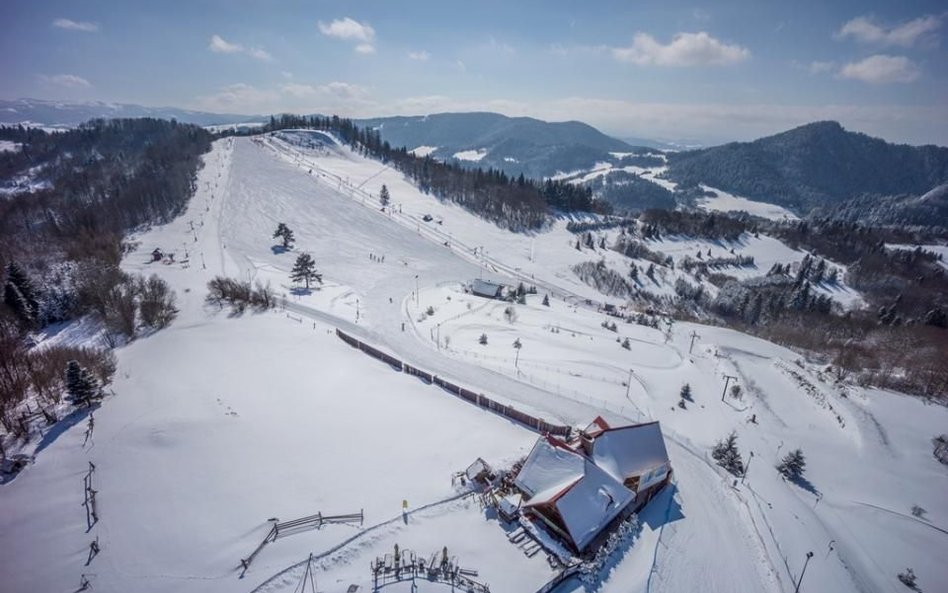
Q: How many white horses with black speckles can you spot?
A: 0